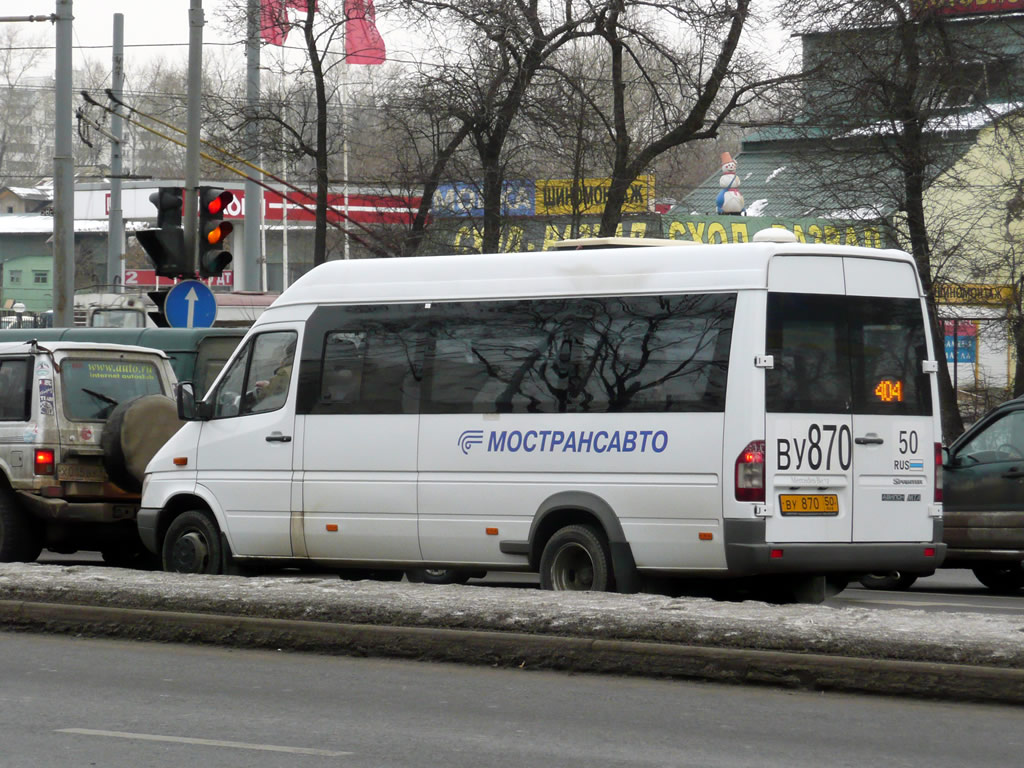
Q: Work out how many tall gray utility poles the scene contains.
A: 4